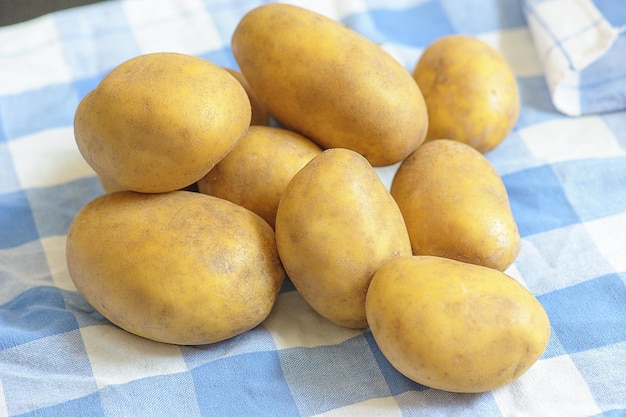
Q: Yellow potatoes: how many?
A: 9